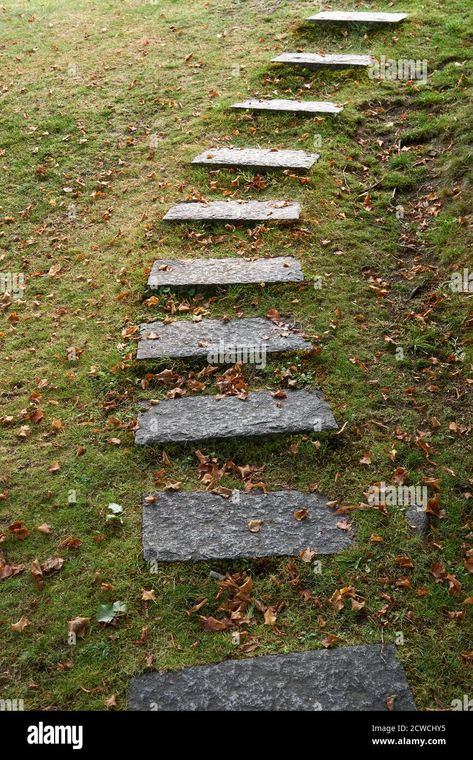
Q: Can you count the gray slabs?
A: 10